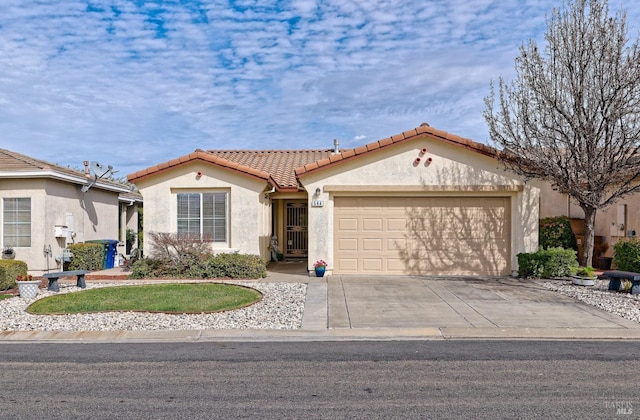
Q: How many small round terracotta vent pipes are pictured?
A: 4